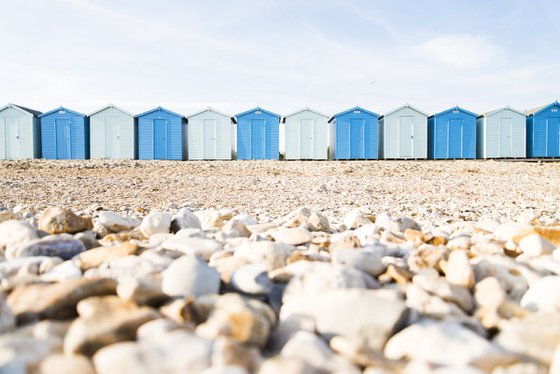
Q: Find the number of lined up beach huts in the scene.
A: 12